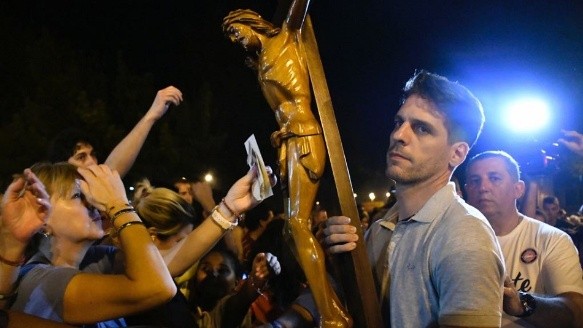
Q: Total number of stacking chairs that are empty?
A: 0